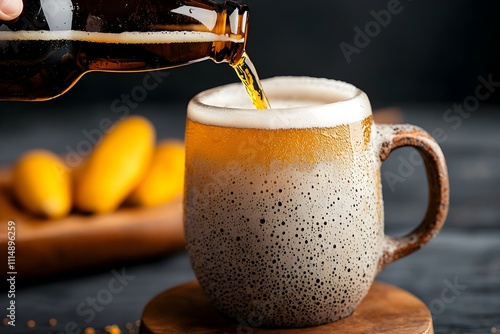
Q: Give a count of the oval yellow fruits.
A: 3